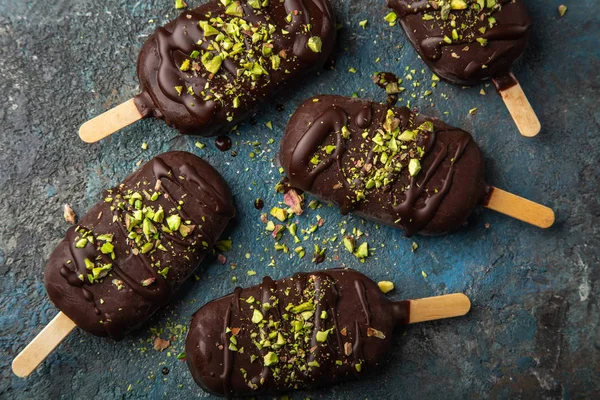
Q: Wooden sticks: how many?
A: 5